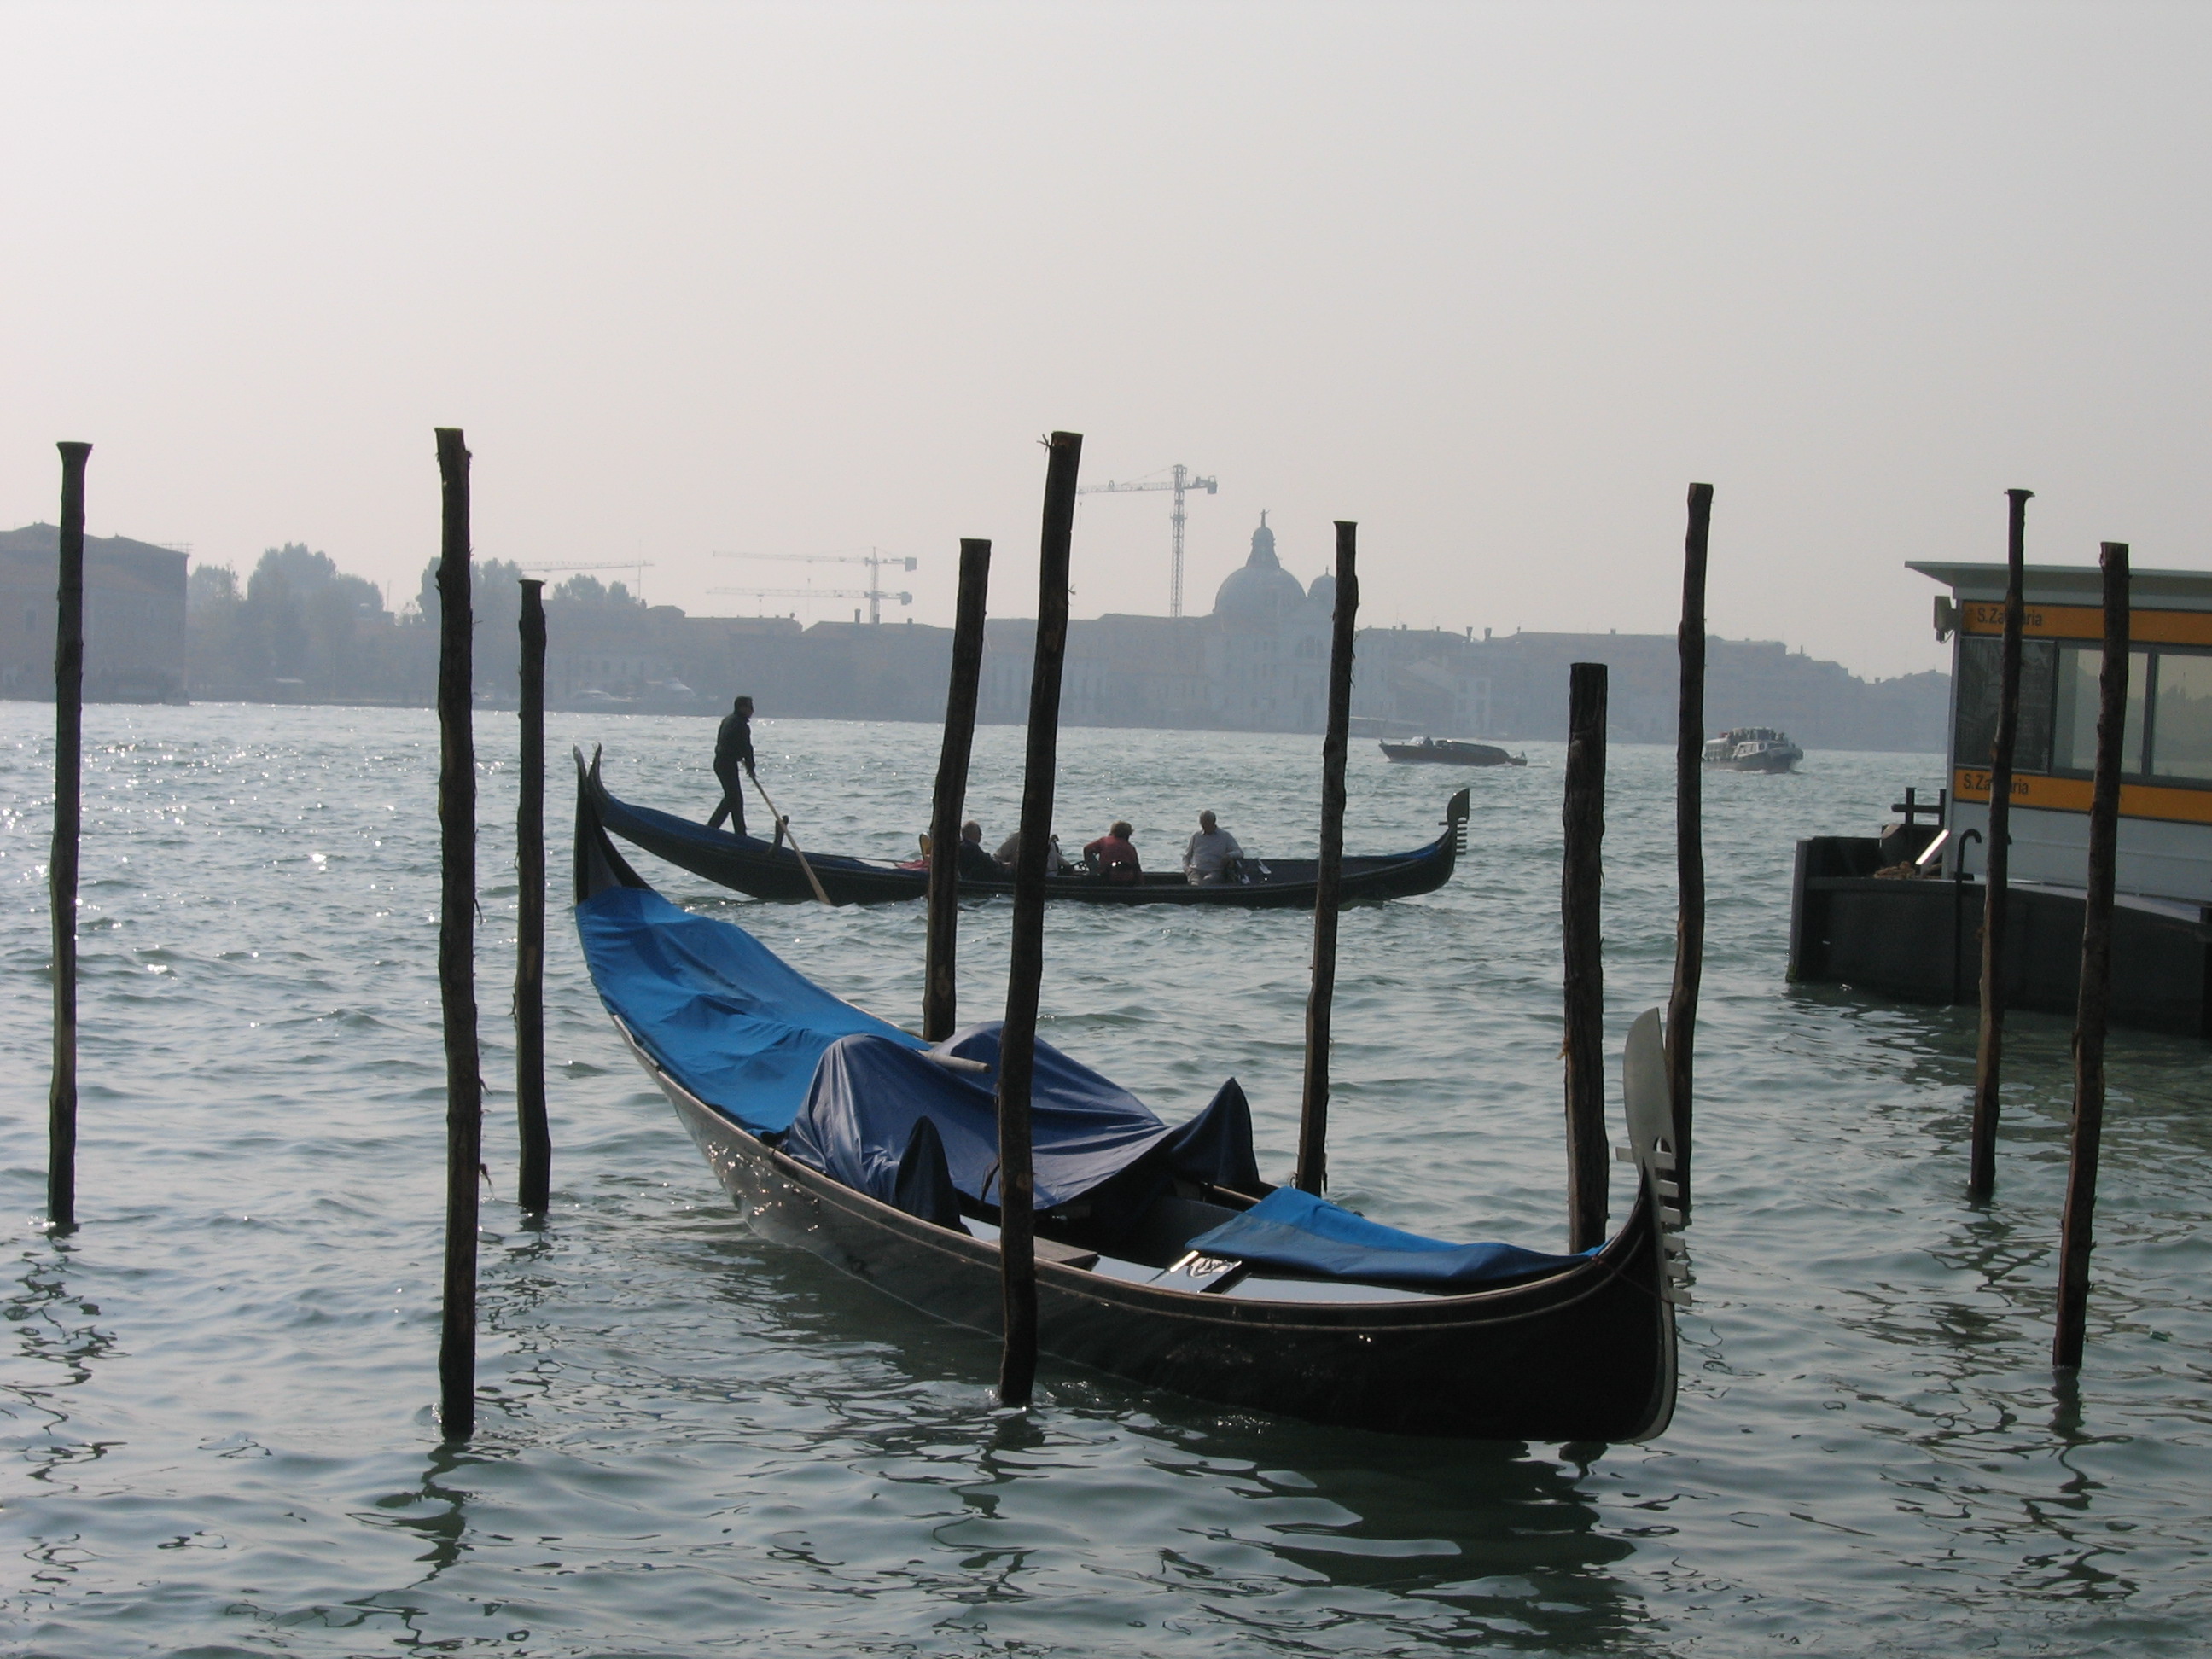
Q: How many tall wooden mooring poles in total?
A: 10